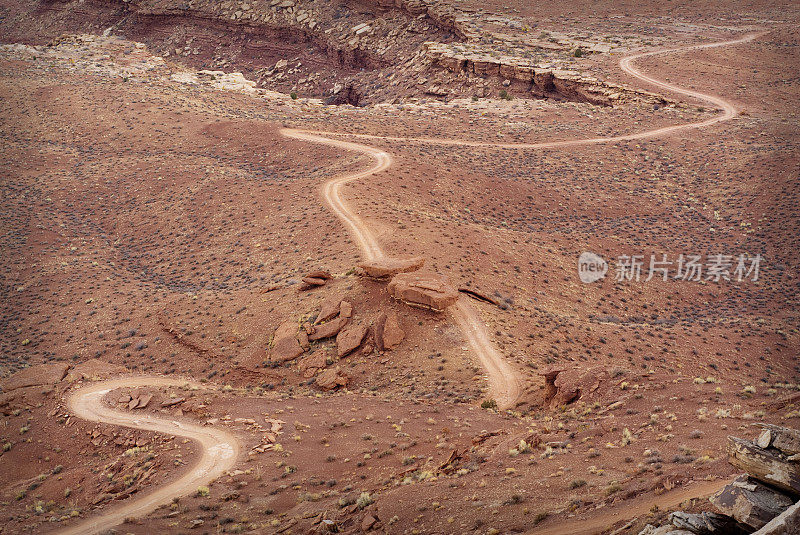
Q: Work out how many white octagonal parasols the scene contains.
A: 0